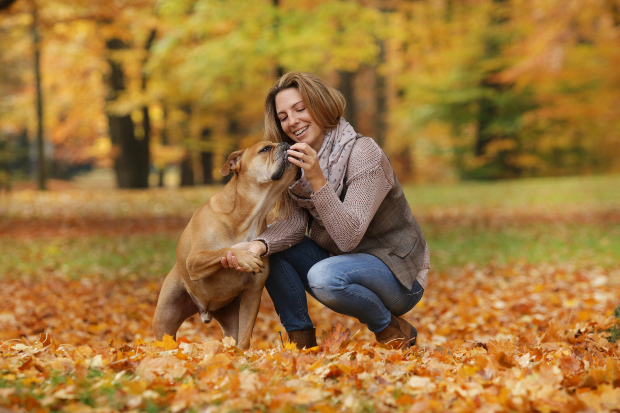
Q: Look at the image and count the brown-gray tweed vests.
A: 1